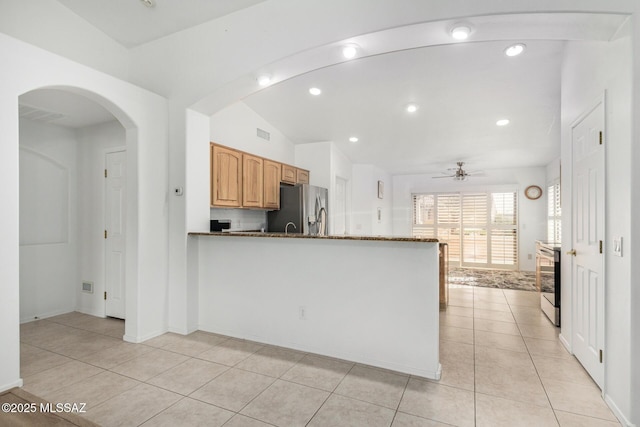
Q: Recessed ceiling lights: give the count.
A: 8